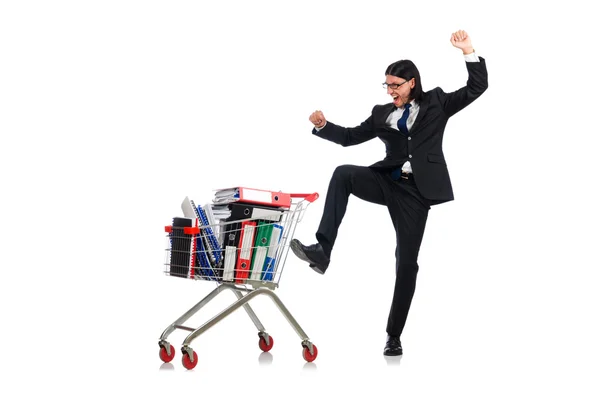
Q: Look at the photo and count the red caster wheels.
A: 4